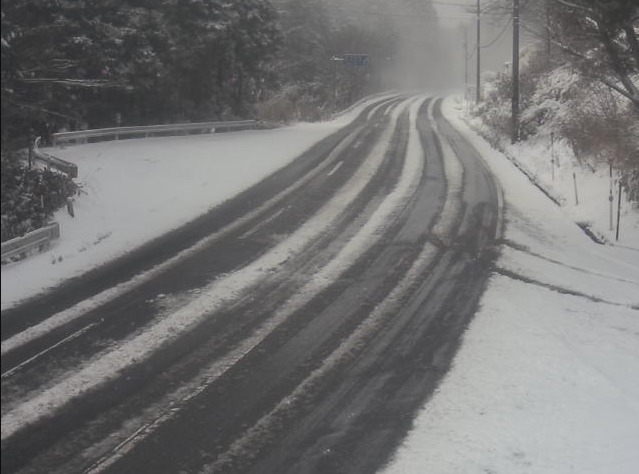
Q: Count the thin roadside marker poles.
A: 4